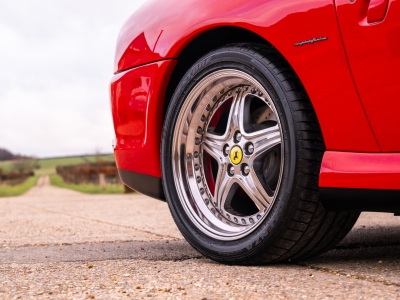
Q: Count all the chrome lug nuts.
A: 5